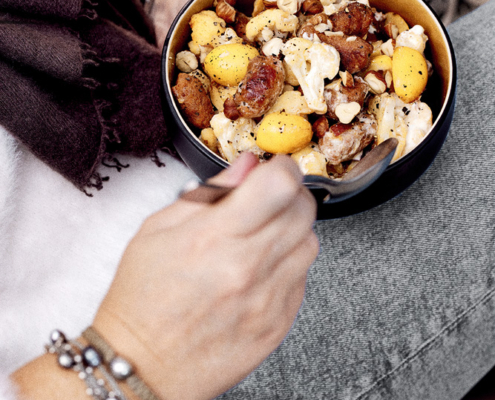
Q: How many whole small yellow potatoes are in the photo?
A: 3